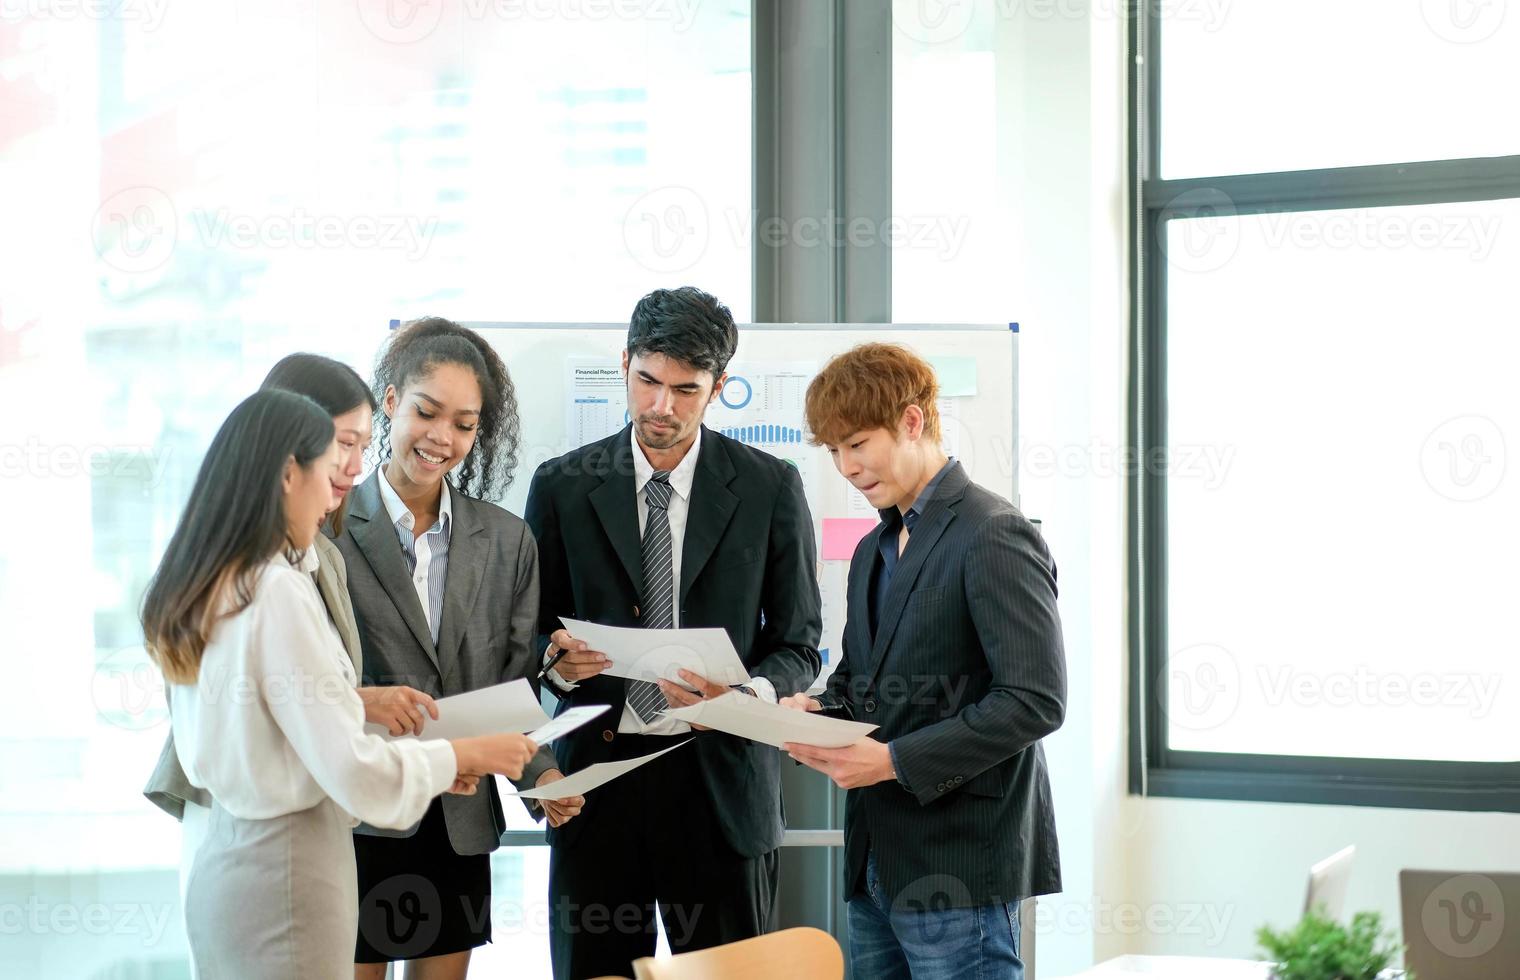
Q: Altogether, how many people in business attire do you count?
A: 5